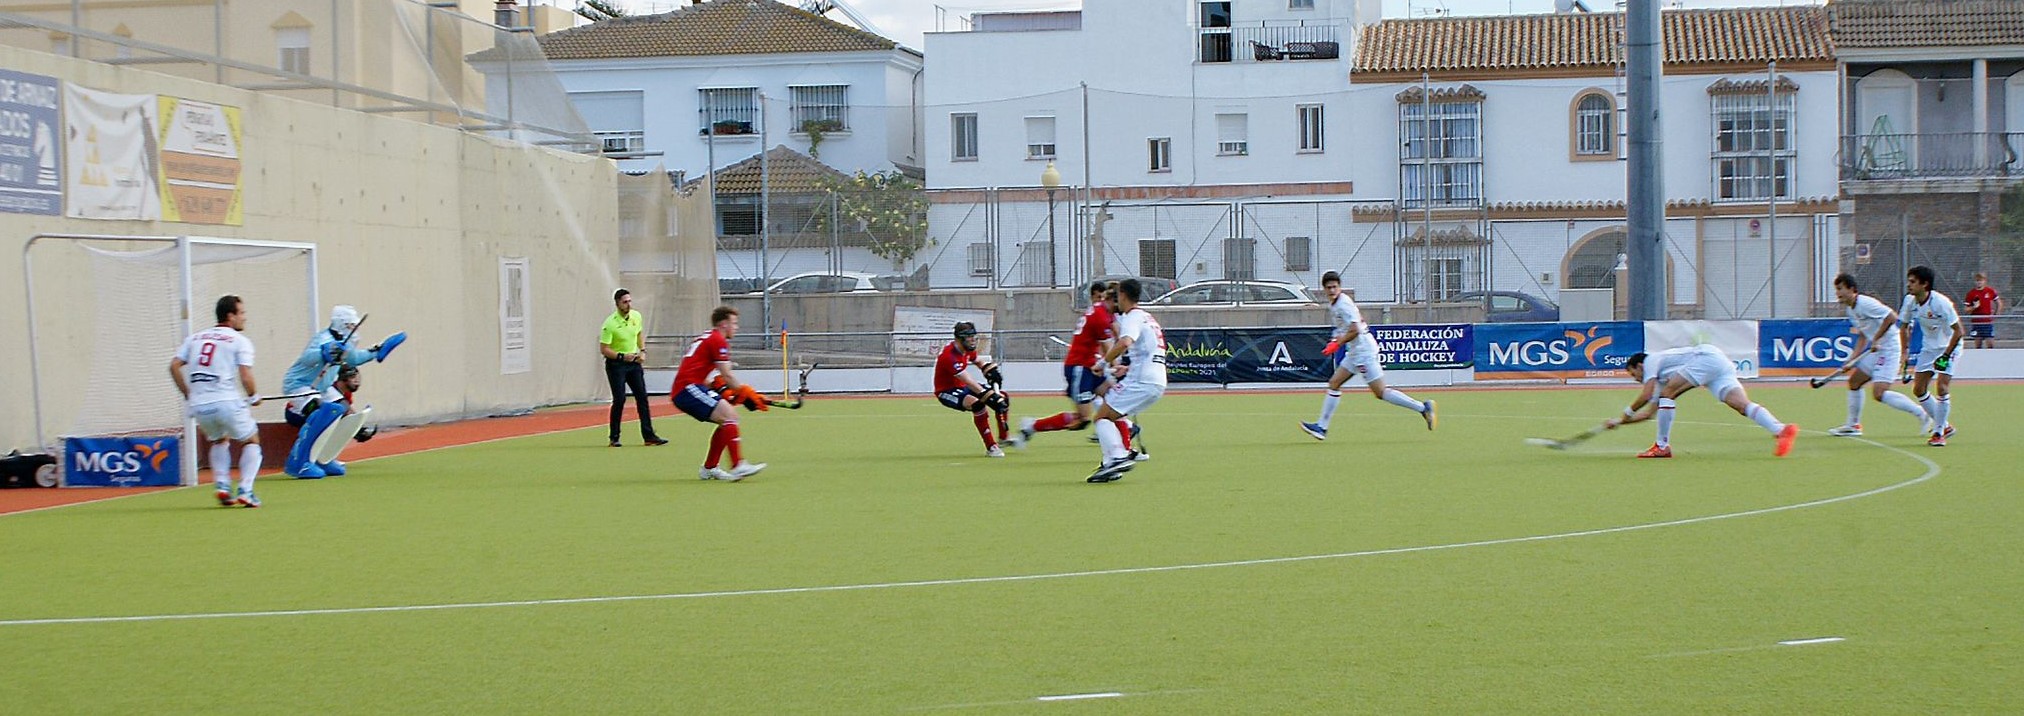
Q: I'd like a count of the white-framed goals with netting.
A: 1